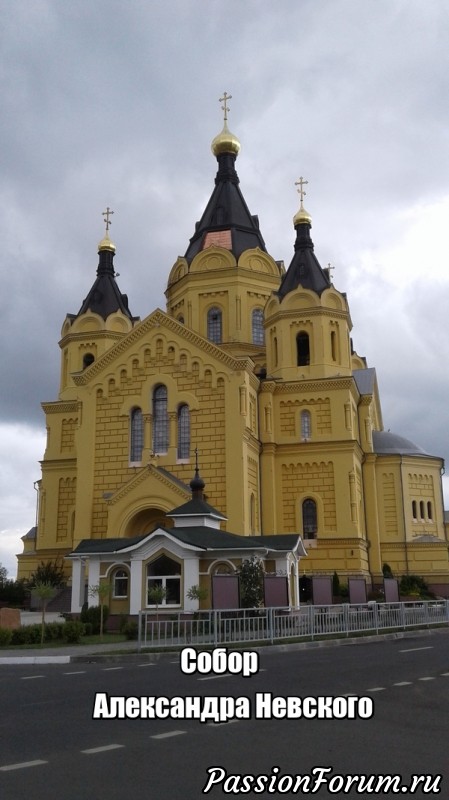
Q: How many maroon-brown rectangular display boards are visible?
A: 5